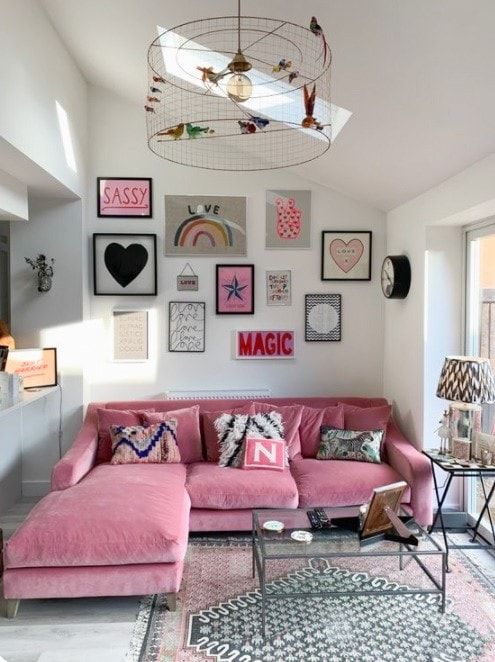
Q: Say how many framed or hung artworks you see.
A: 12